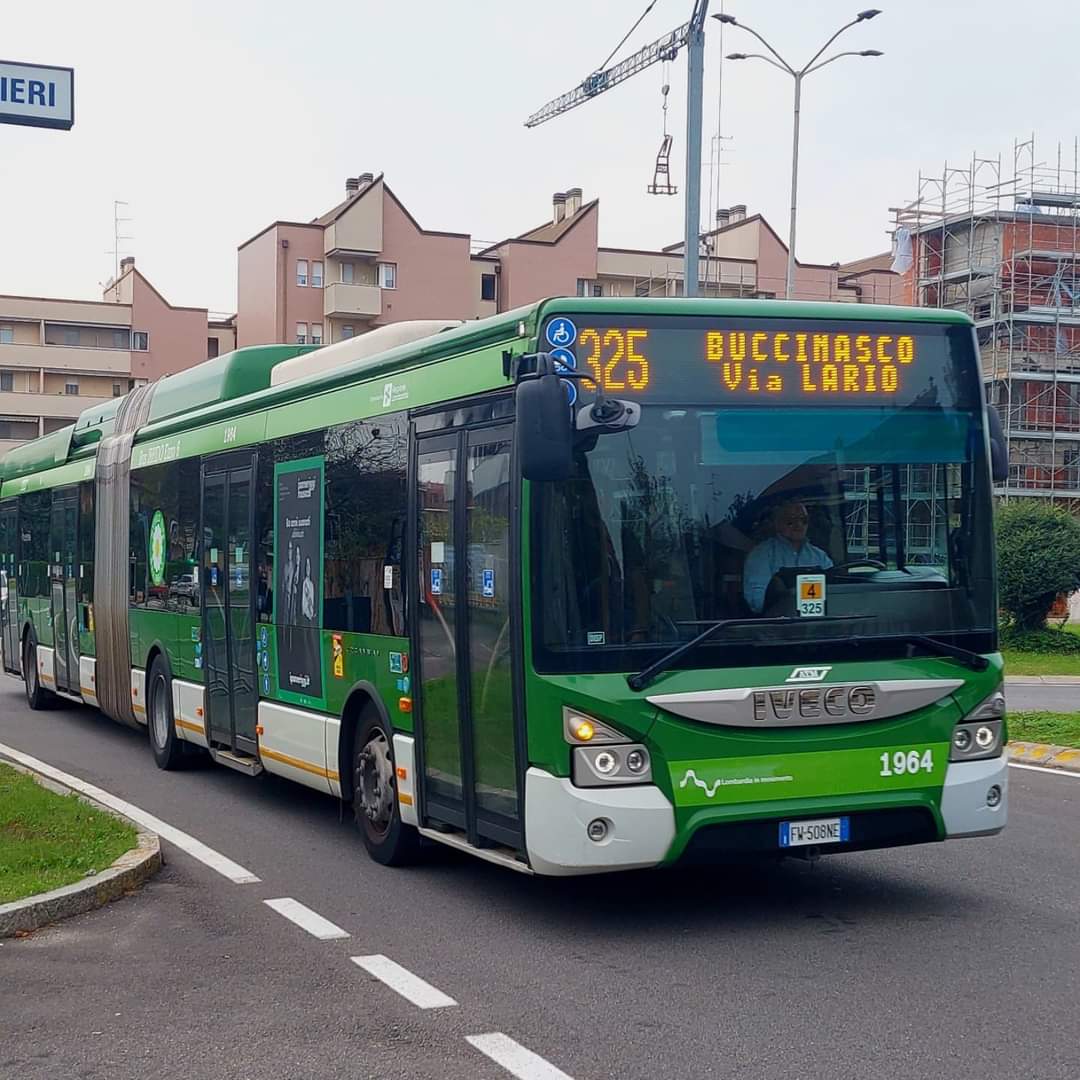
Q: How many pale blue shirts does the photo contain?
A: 1